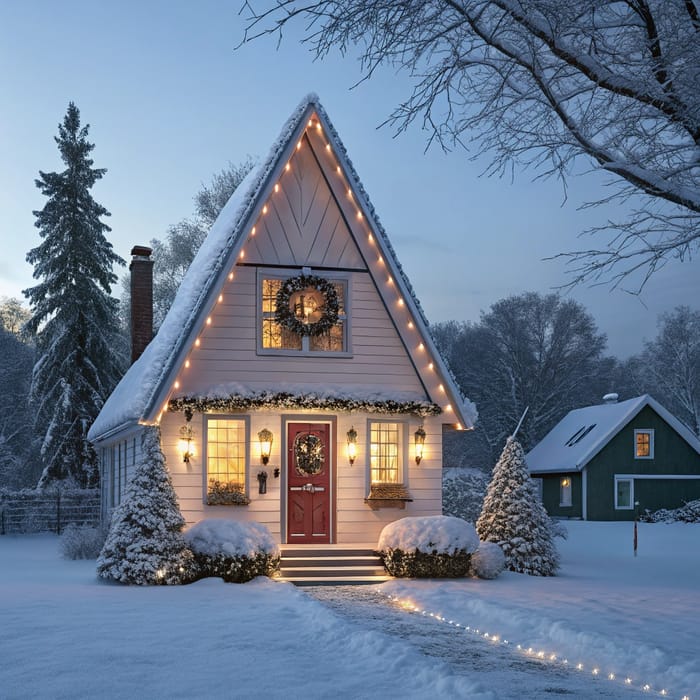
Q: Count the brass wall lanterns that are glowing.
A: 4